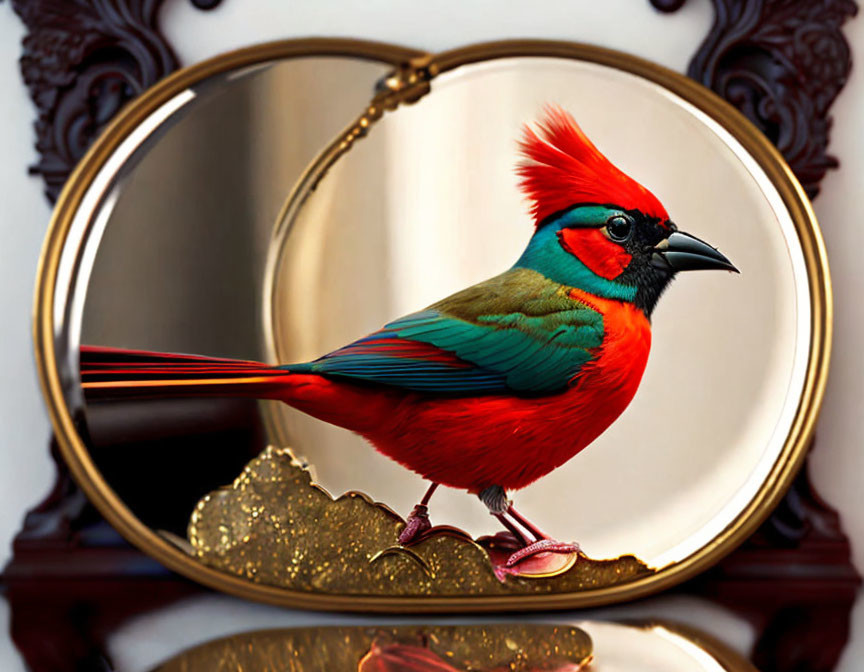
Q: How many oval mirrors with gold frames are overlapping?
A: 2